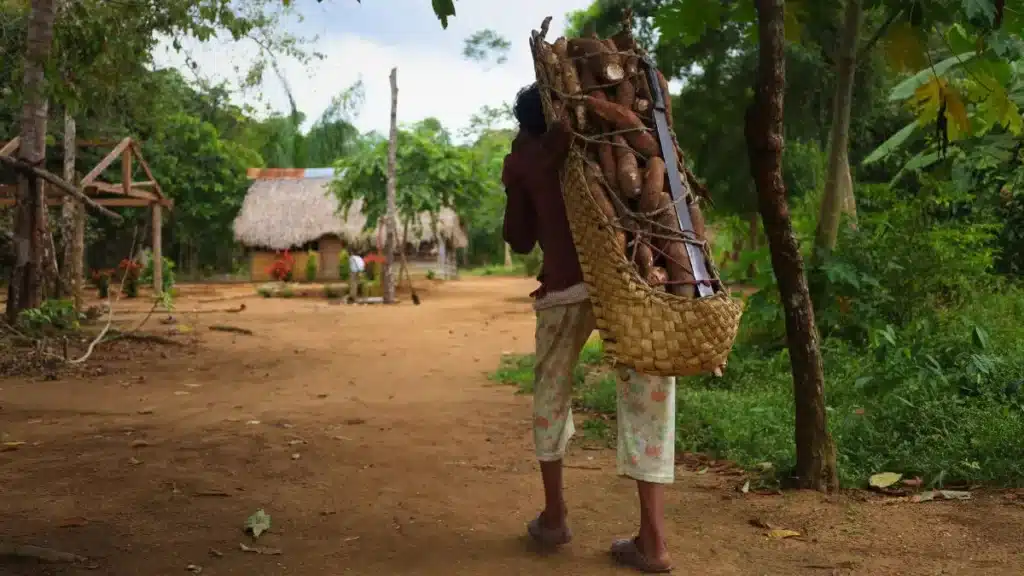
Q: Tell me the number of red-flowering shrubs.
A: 4